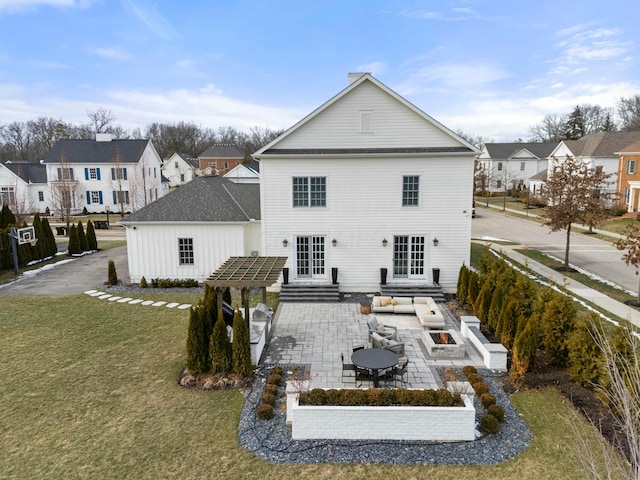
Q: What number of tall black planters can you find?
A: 4